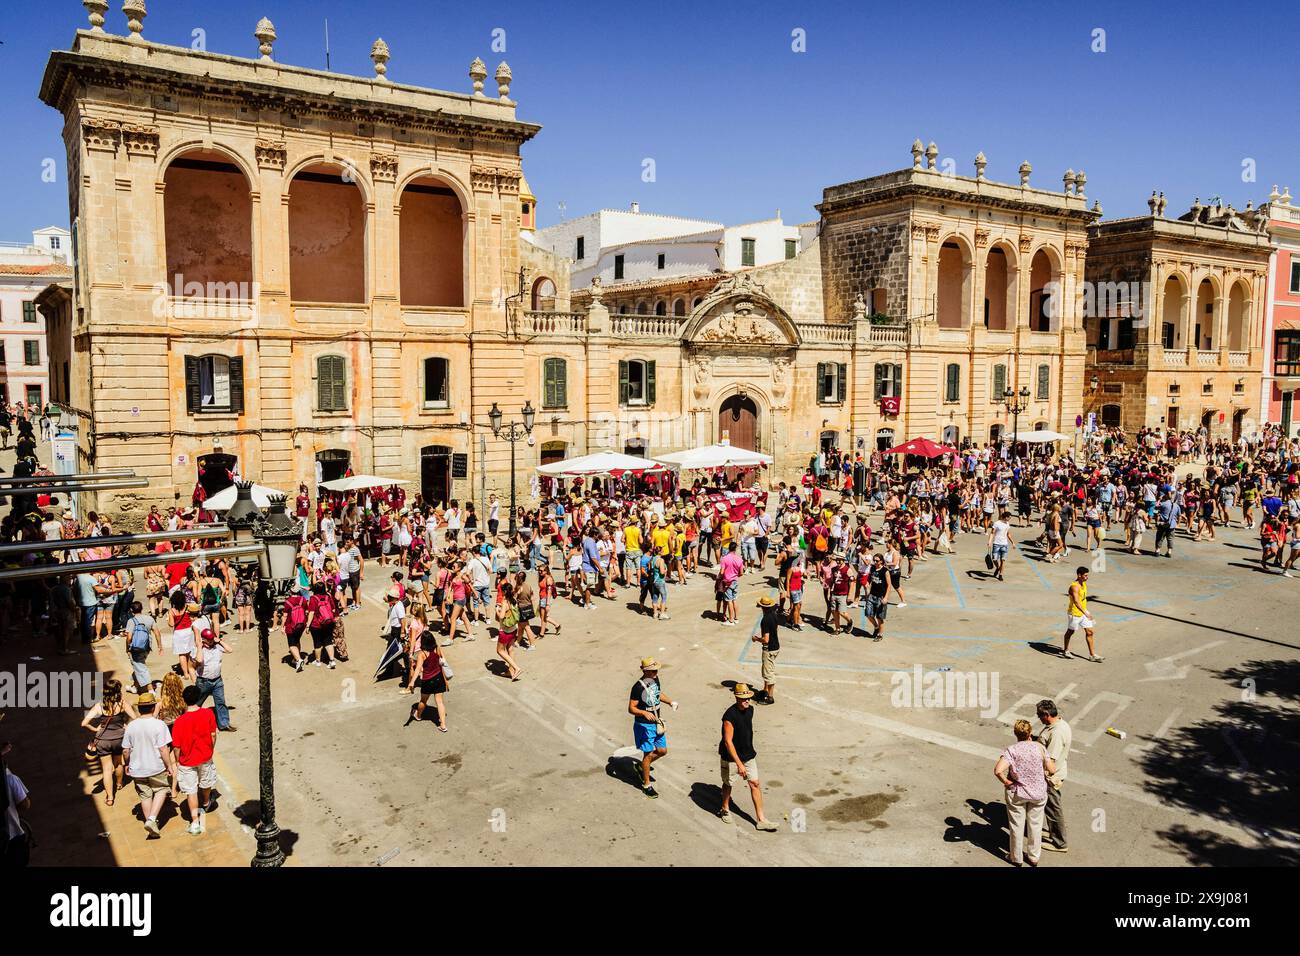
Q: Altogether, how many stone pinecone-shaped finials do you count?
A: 12